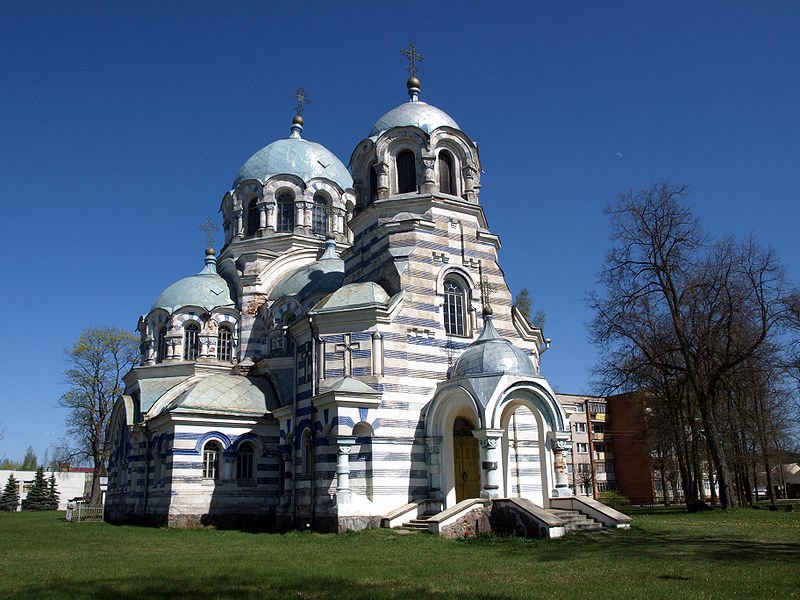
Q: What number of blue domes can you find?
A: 5